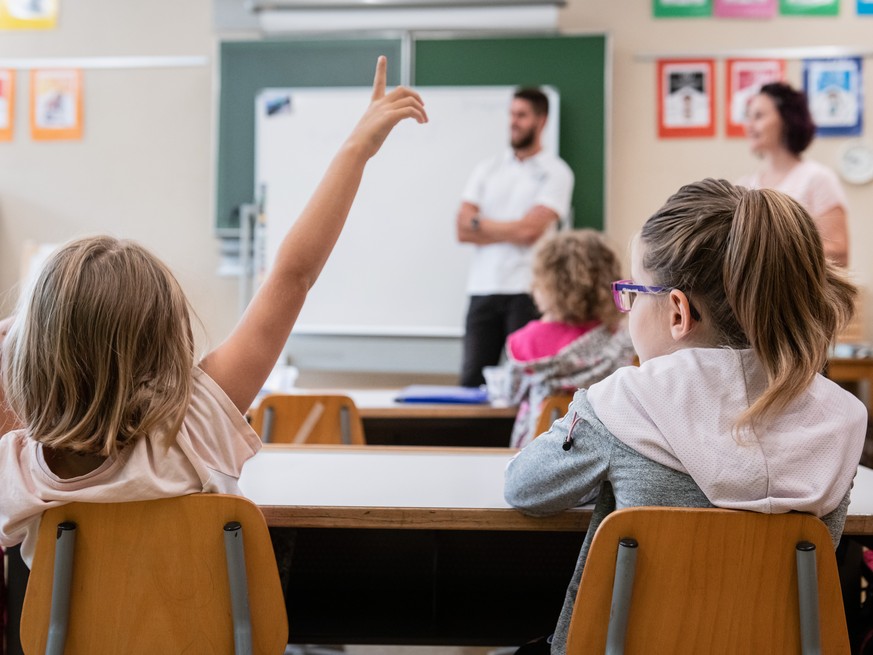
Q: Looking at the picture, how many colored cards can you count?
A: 10